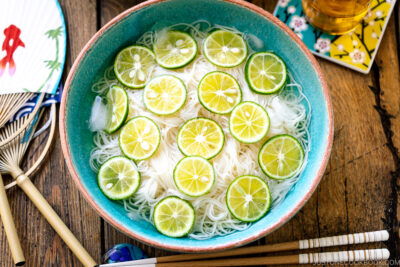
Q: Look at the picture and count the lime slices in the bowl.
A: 15